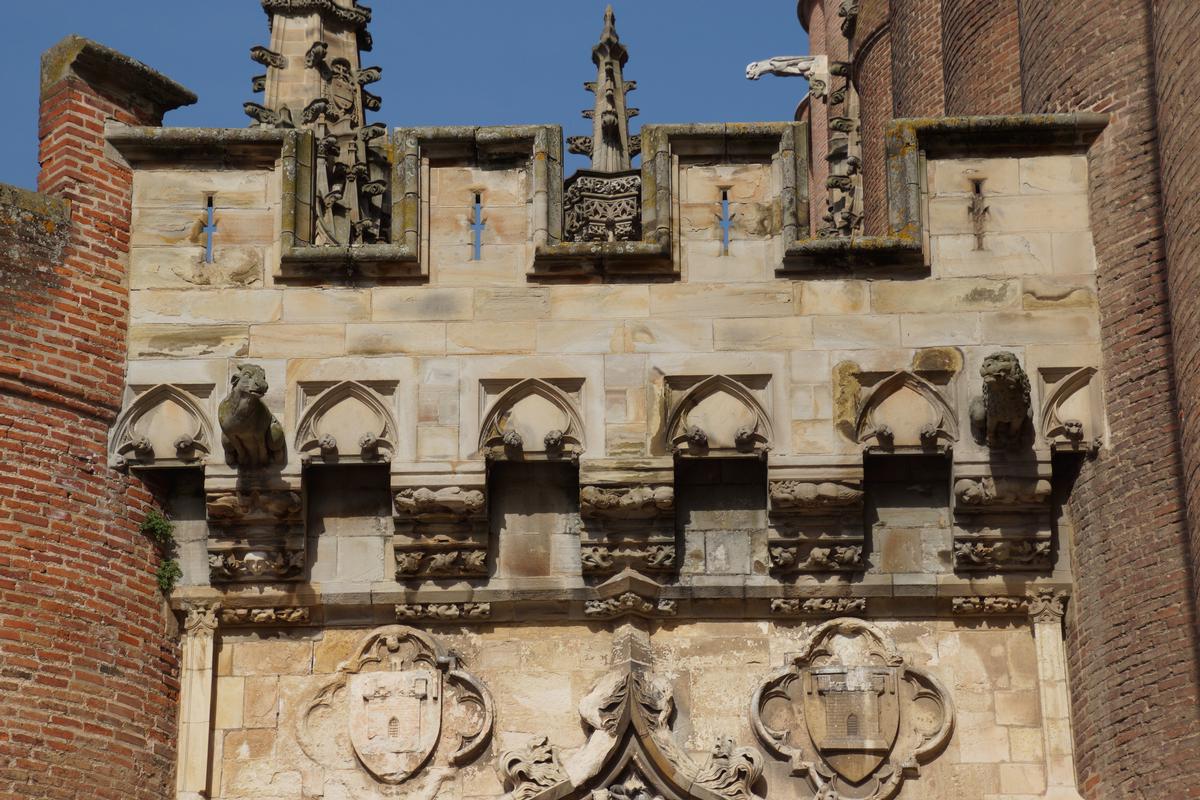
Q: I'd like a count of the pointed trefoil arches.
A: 6